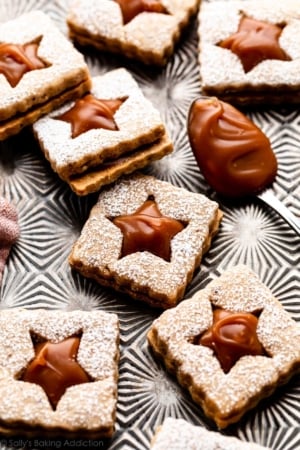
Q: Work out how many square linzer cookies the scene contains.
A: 8